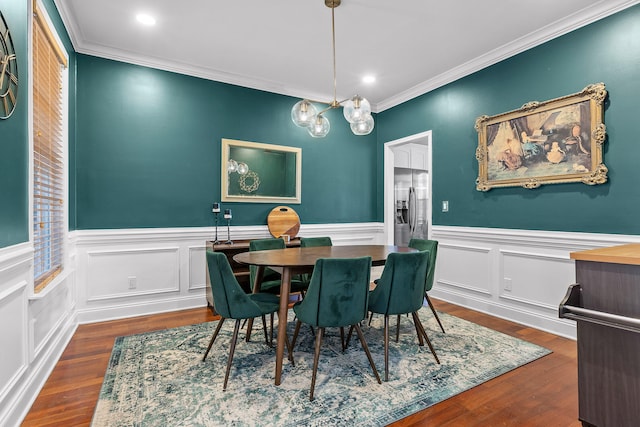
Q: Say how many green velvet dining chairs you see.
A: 6